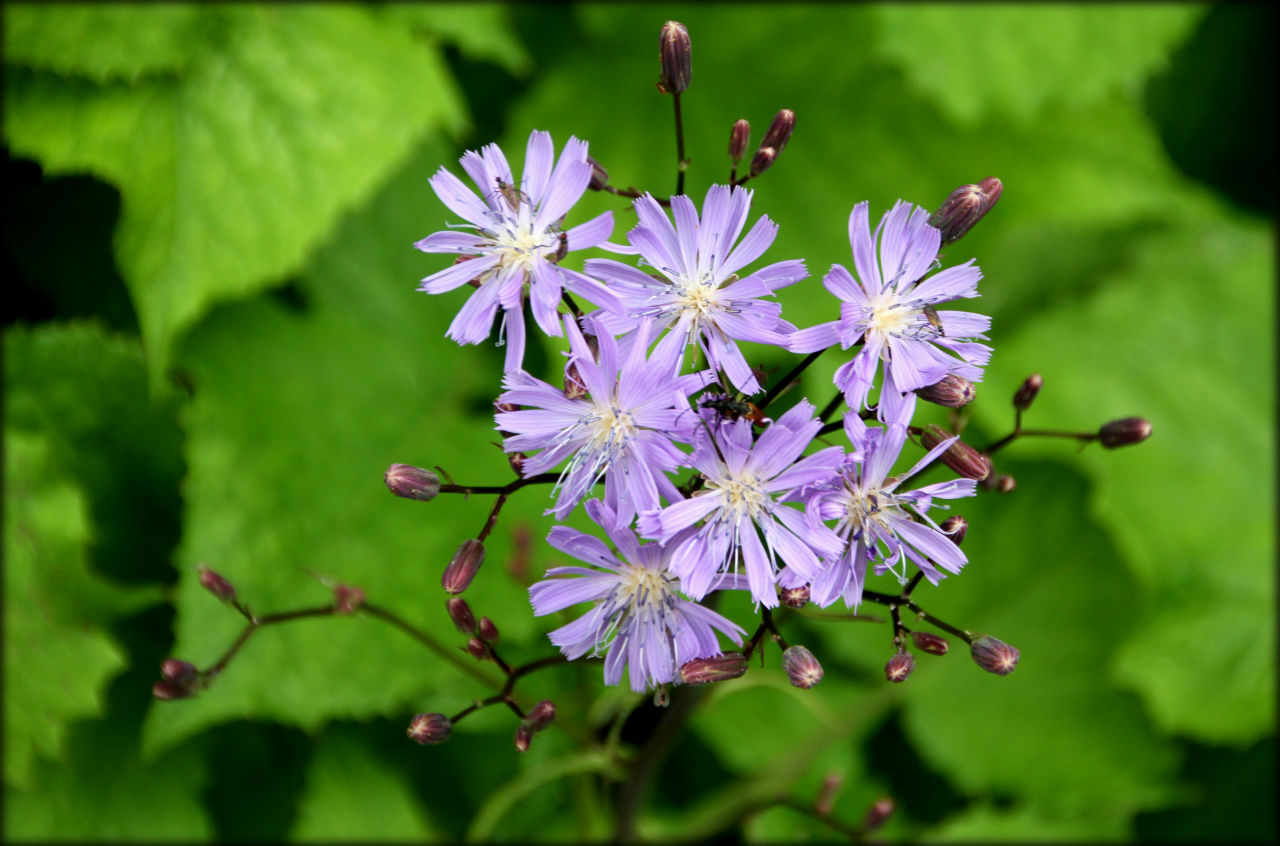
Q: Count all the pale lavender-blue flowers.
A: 7